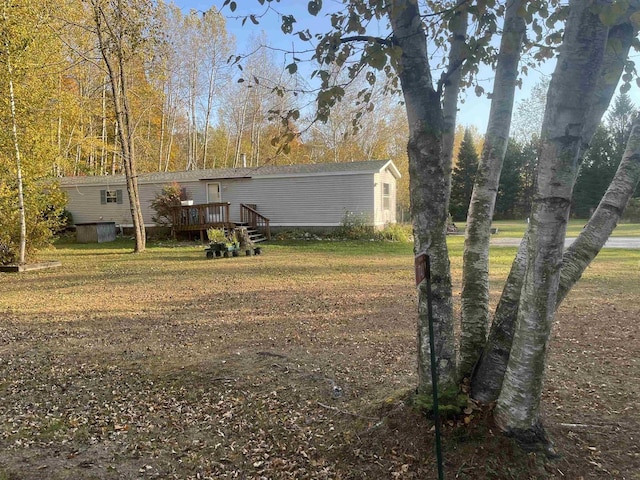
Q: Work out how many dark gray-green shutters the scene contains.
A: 2